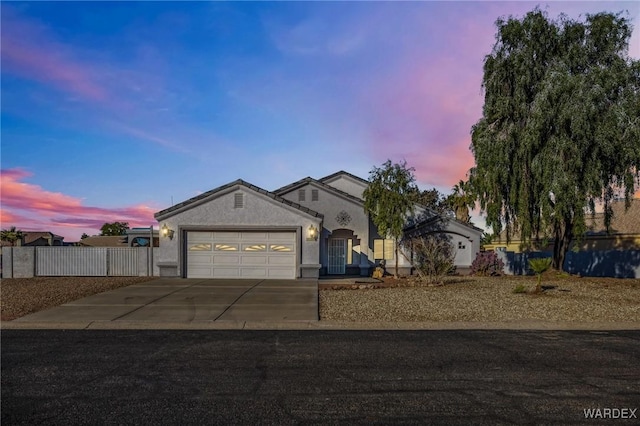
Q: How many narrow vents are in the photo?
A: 3